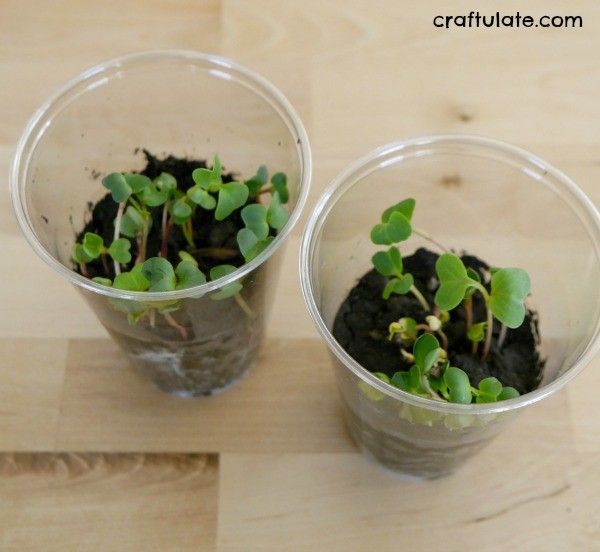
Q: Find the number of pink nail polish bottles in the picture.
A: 0